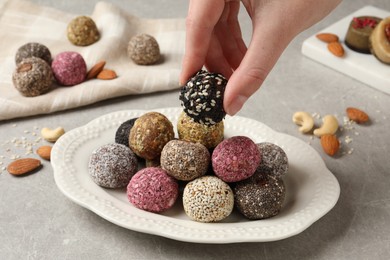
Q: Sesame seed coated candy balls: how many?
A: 2